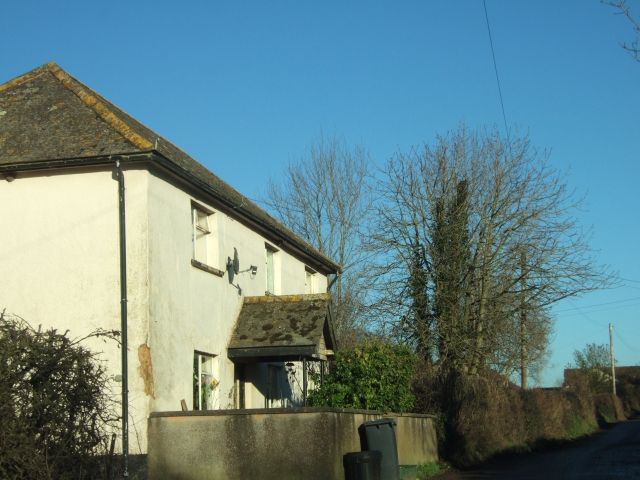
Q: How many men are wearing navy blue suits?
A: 0